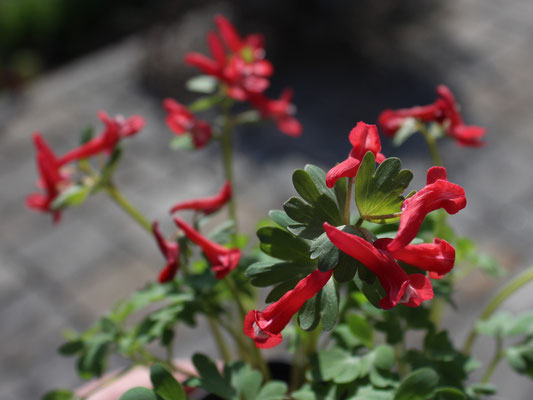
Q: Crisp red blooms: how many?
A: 5